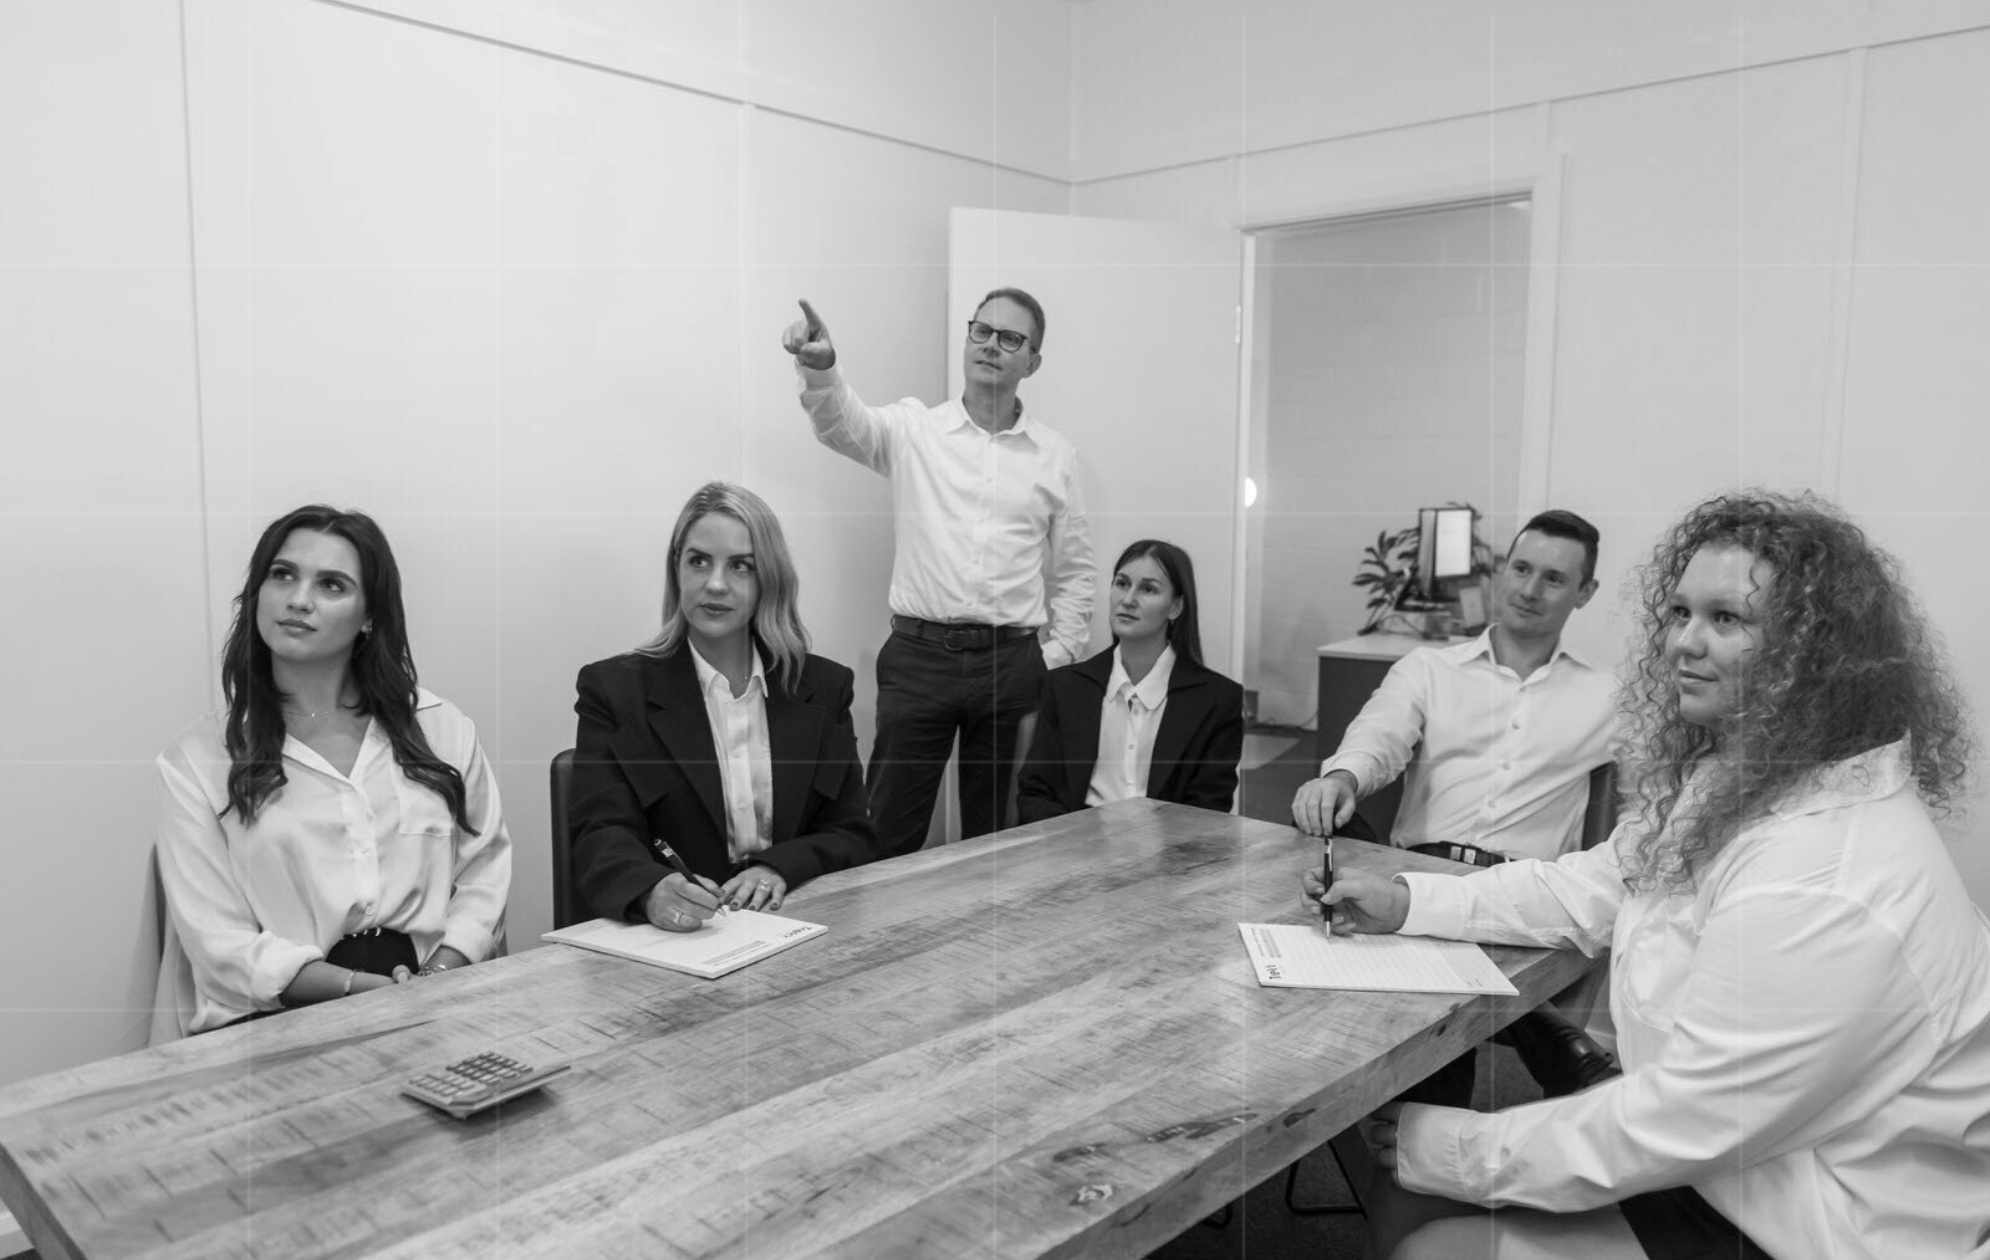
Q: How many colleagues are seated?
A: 5